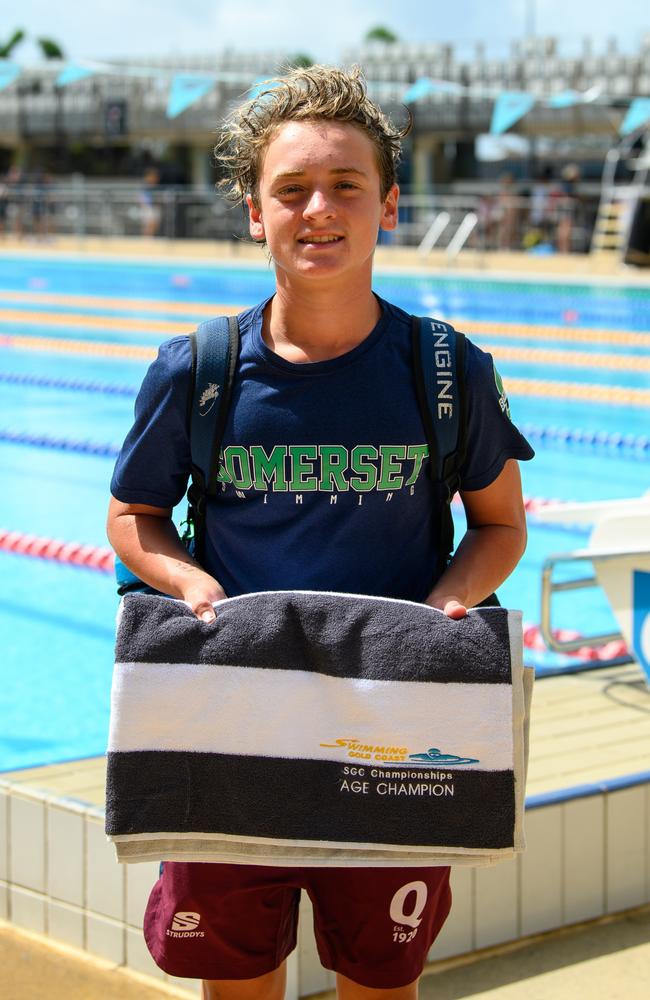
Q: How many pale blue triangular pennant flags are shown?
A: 8